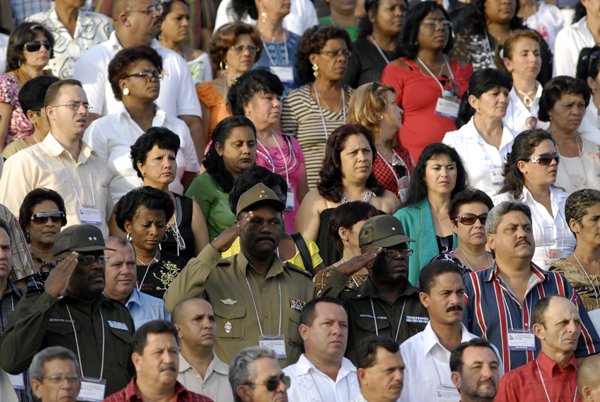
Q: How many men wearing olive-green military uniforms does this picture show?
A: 3